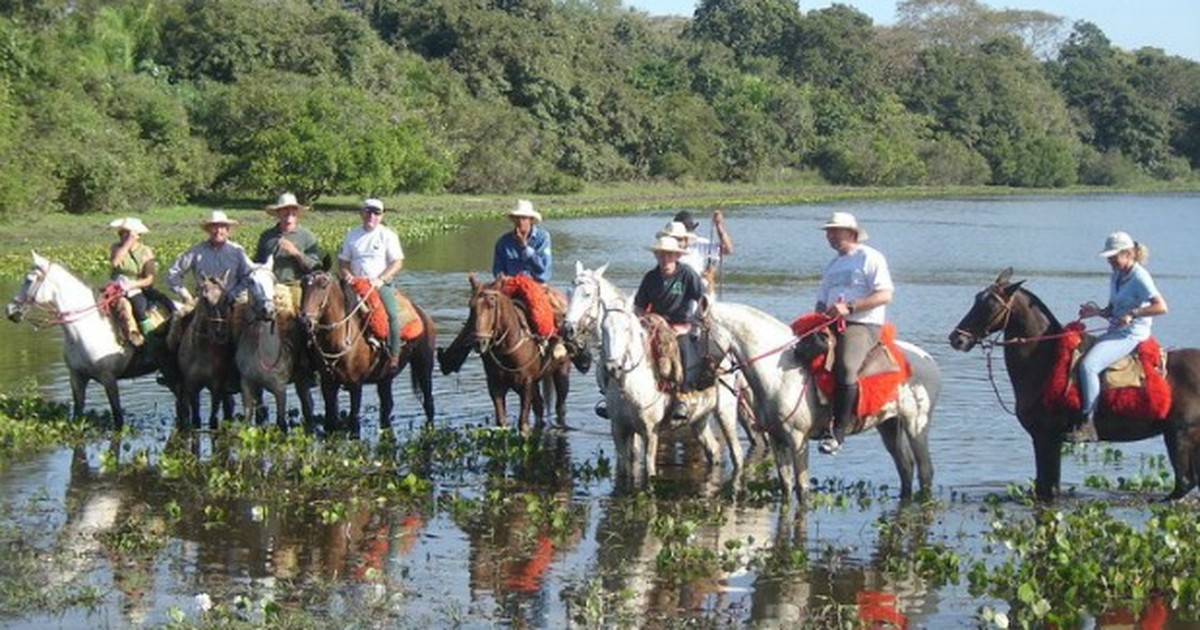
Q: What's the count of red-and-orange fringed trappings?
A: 4